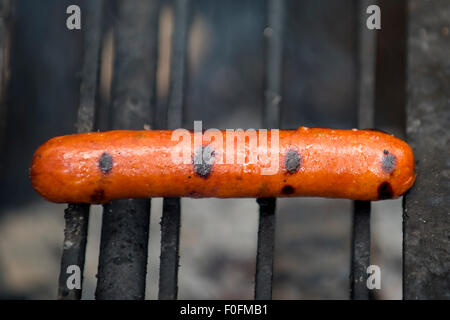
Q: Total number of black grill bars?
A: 6